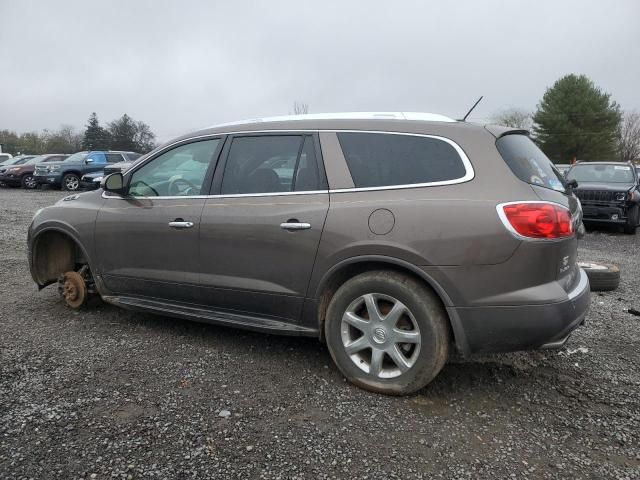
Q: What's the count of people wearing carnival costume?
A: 0